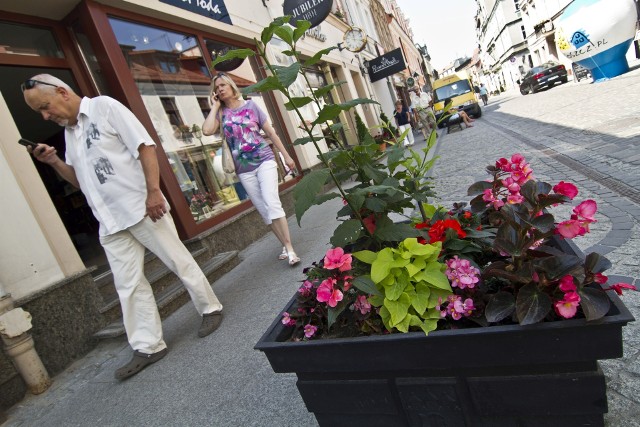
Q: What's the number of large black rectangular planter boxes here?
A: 1